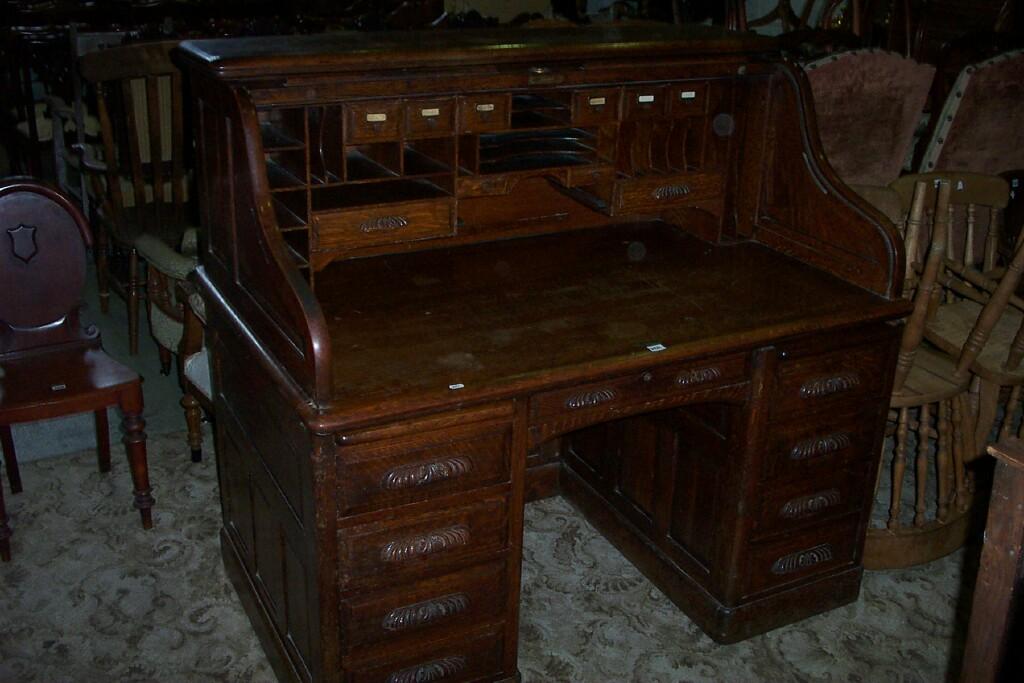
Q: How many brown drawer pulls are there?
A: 12